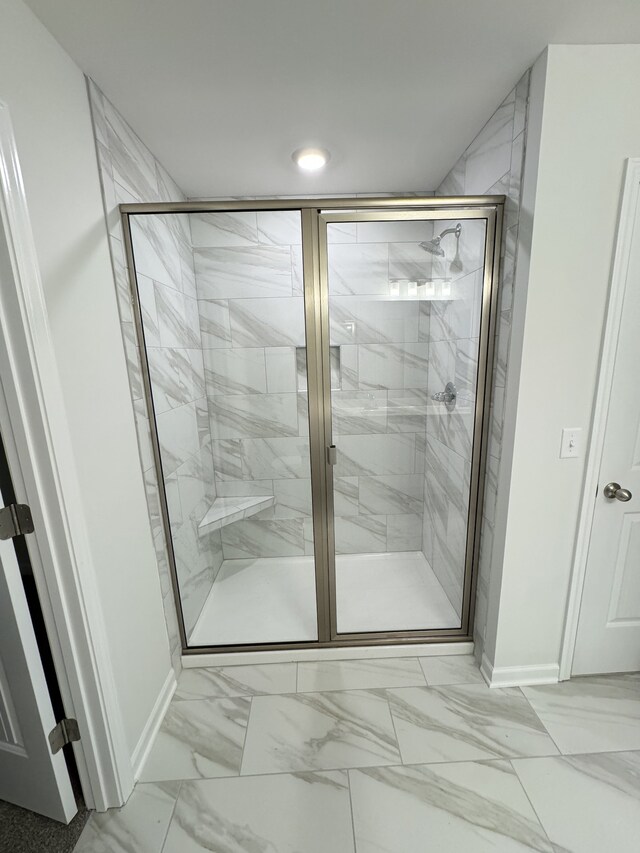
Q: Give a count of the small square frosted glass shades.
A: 4